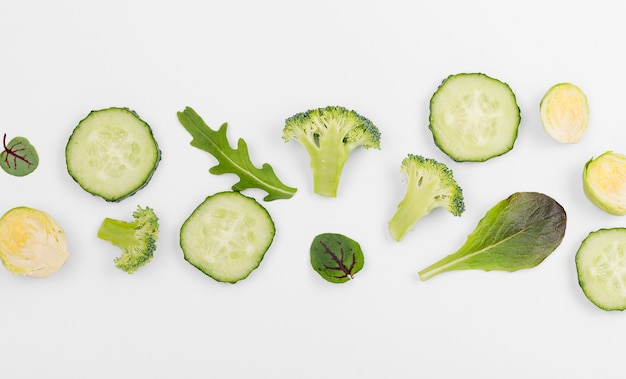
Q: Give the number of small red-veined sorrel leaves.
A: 2